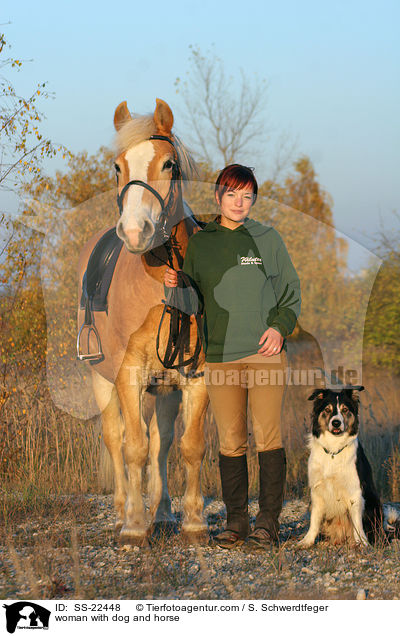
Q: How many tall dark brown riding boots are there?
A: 2